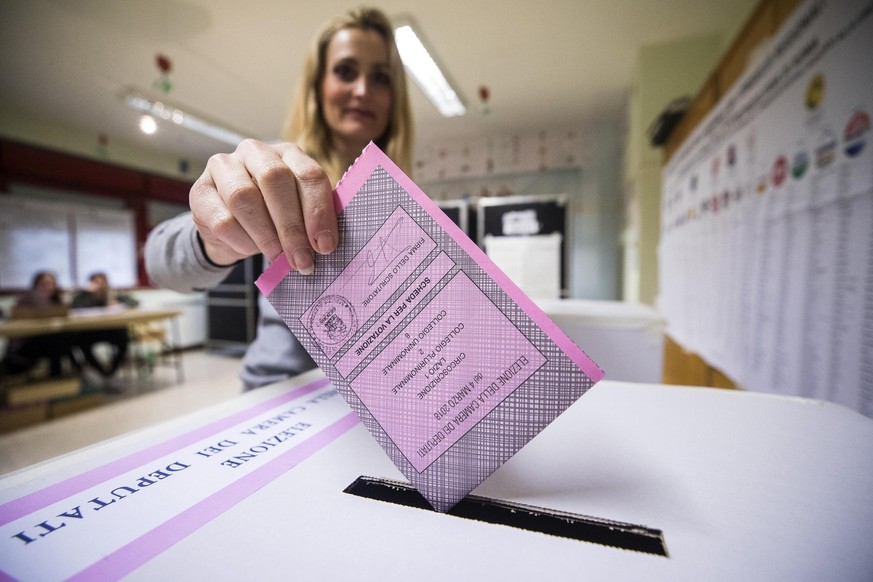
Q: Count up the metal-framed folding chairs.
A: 0